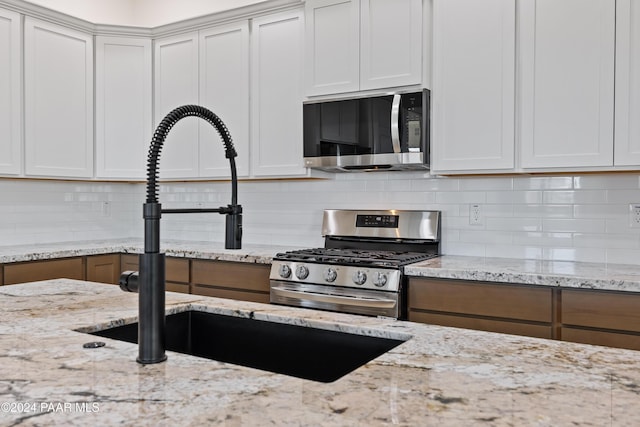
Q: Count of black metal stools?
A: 0